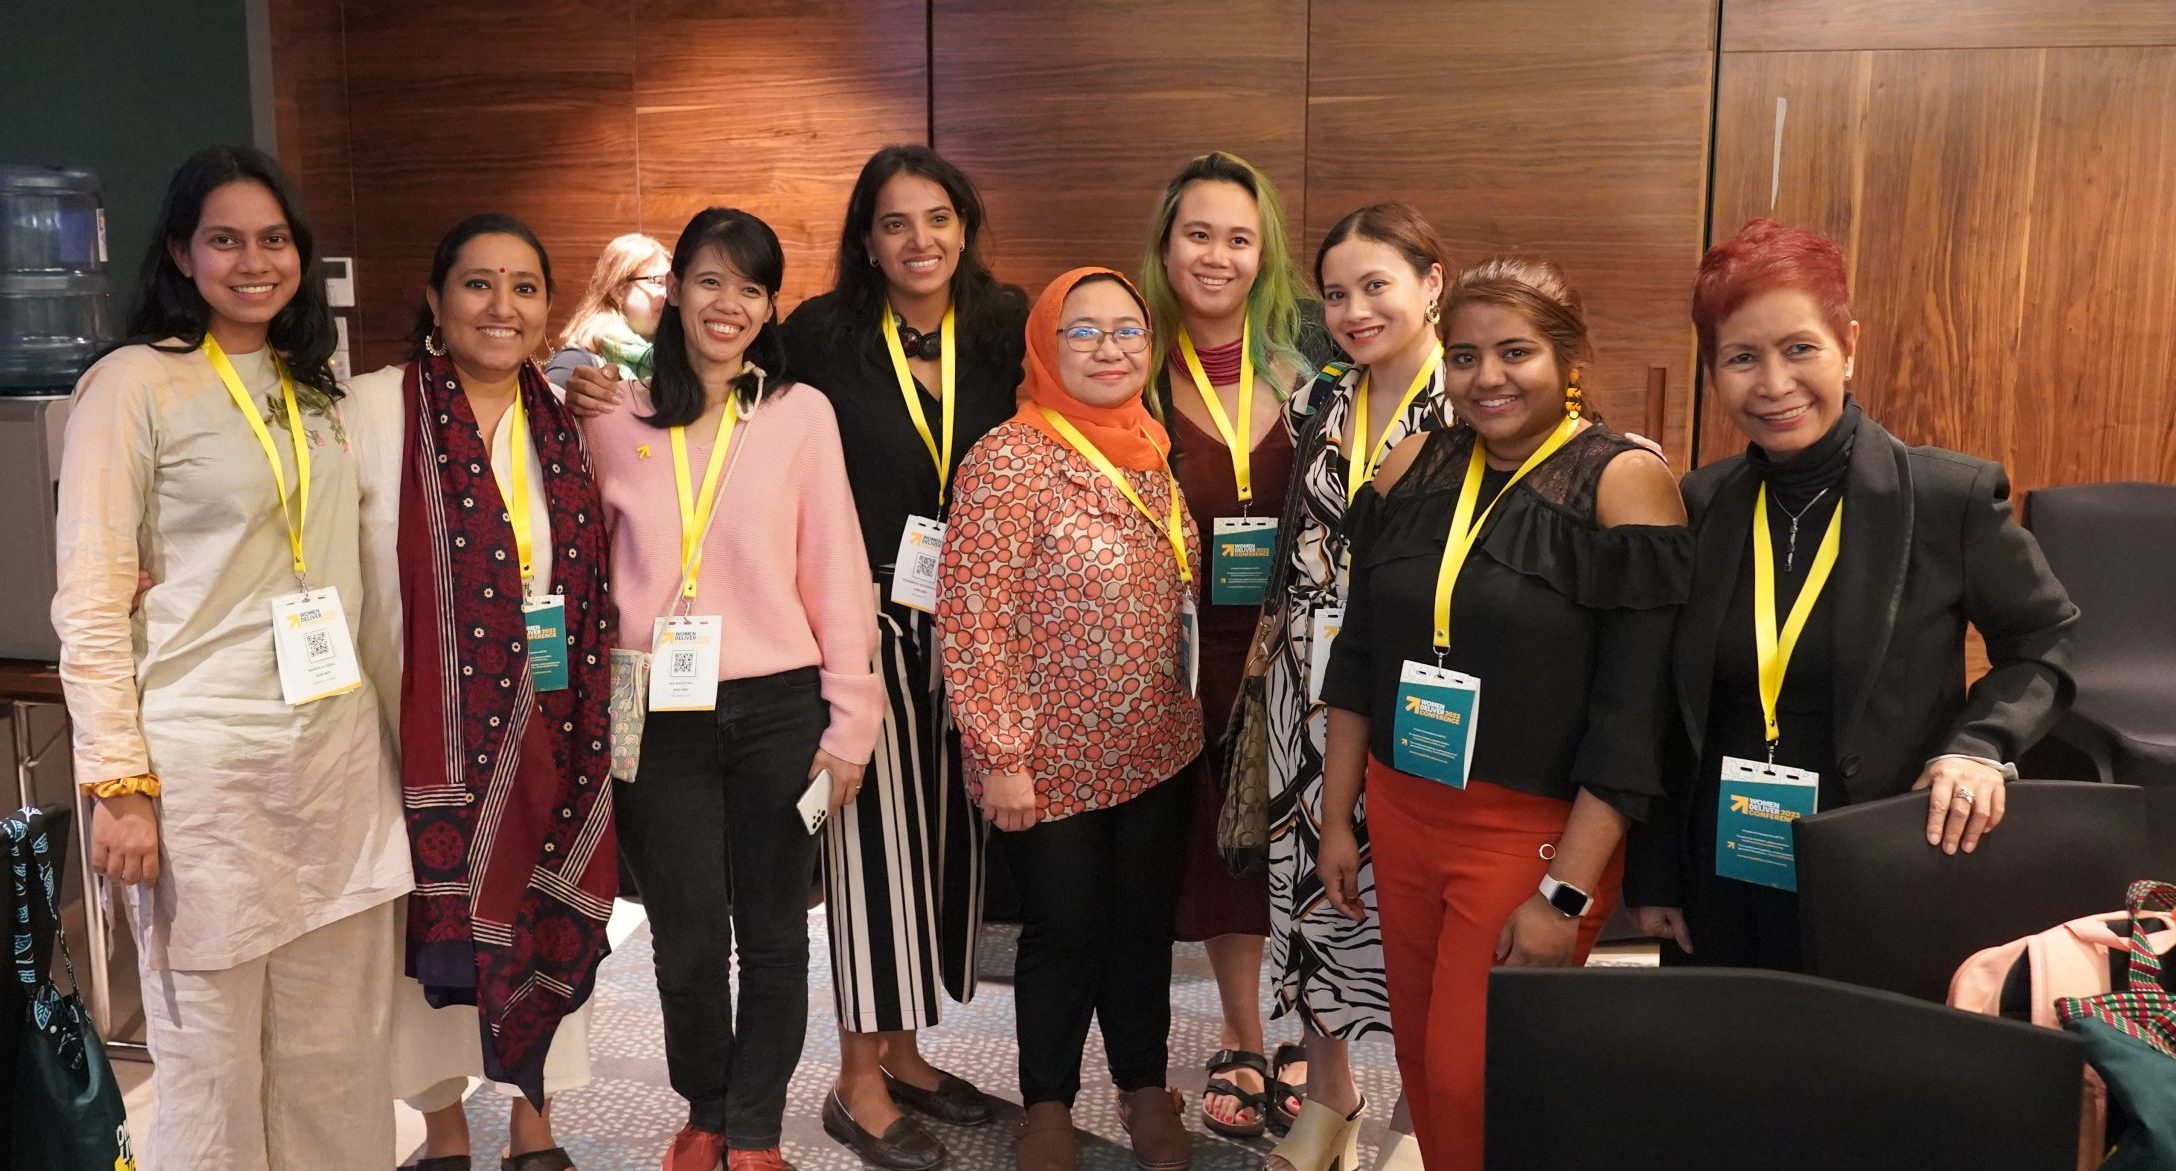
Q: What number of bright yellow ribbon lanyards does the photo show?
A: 9